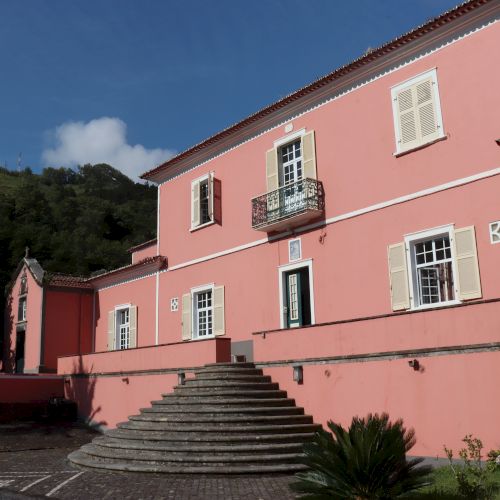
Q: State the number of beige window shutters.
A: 12